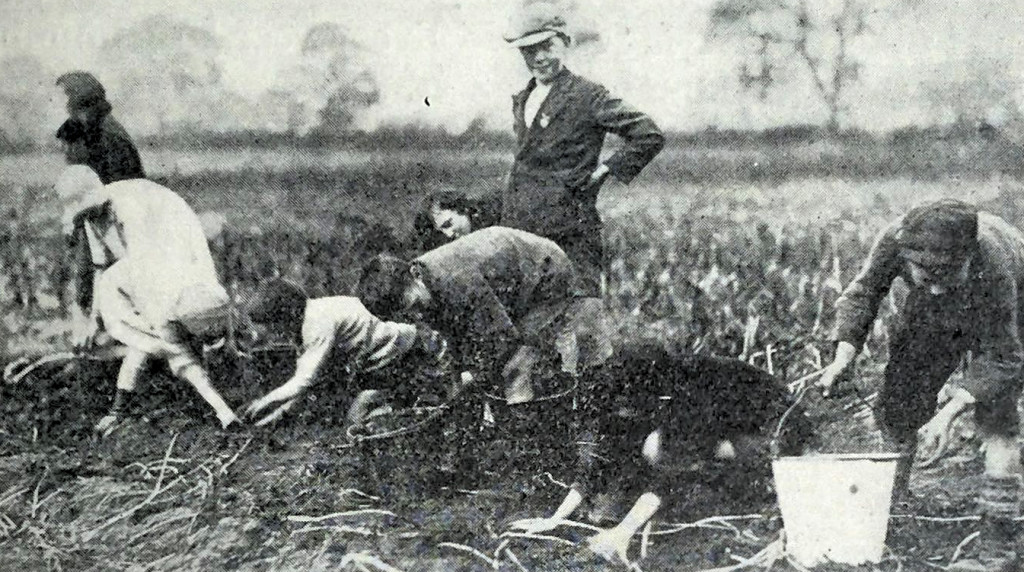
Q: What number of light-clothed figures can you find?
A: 2